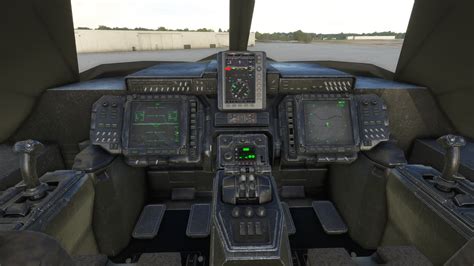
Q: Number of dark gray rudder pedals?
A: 4